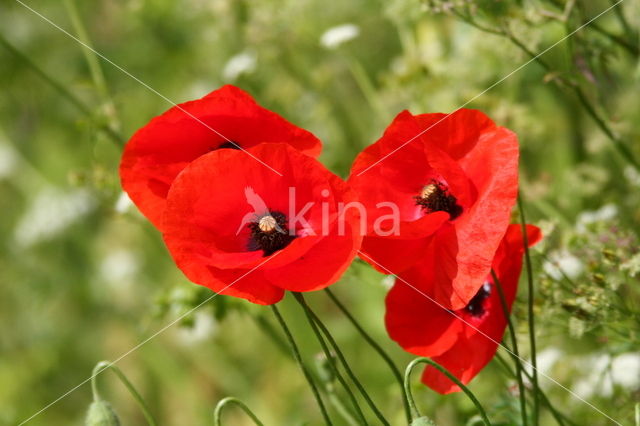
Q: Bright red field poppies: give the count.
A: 4